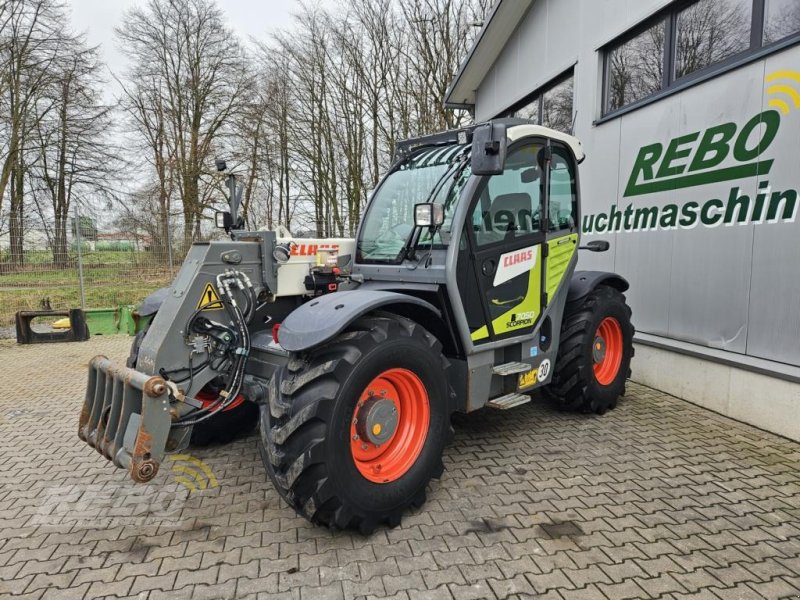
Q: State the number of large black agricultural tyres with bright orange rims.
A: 3